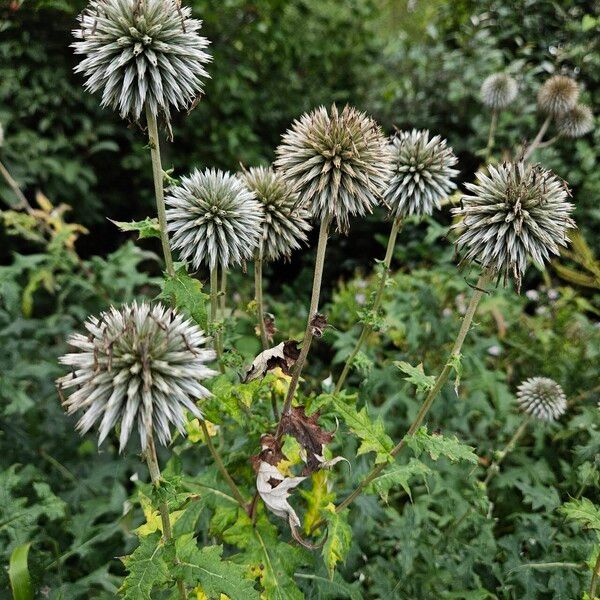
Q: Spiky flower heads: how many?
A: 11